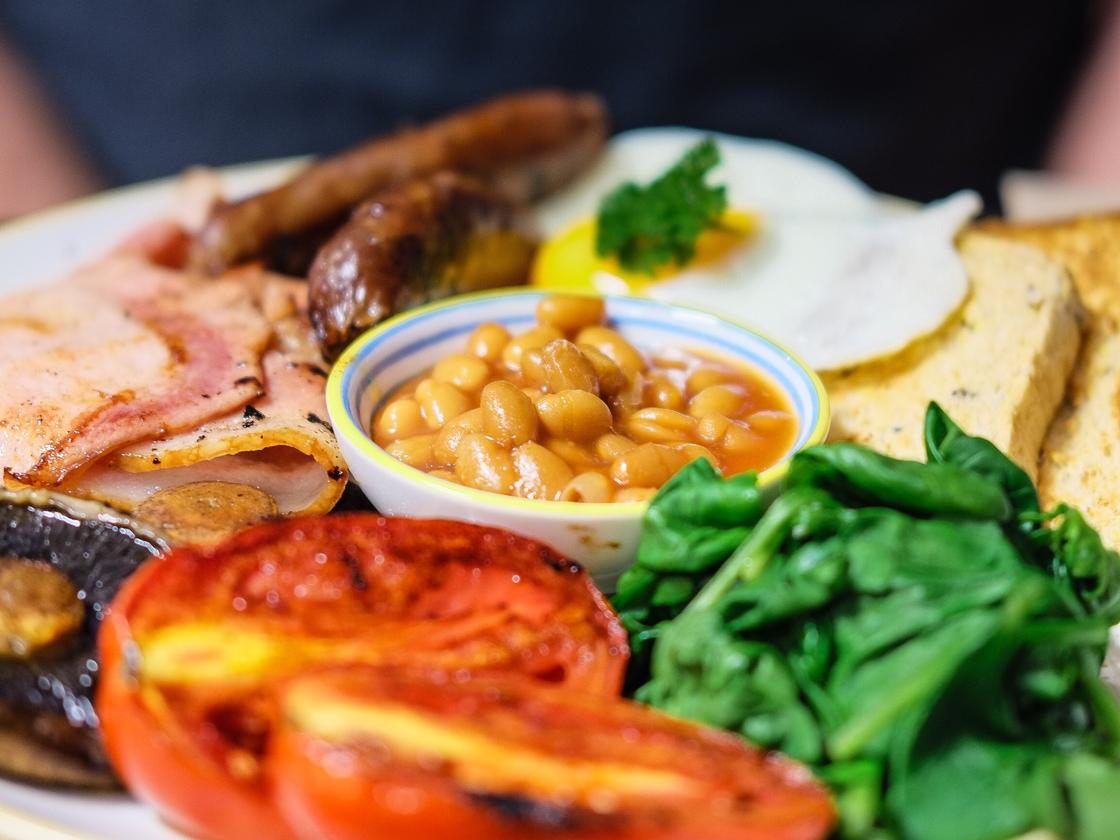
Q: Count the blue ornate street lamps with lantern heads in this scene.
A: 0